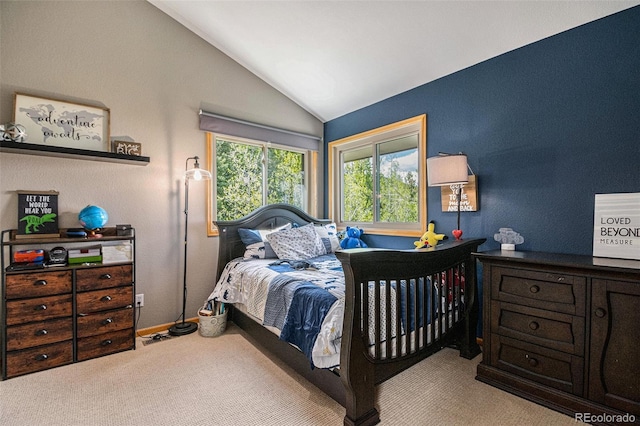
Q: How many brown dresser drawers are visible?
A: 11